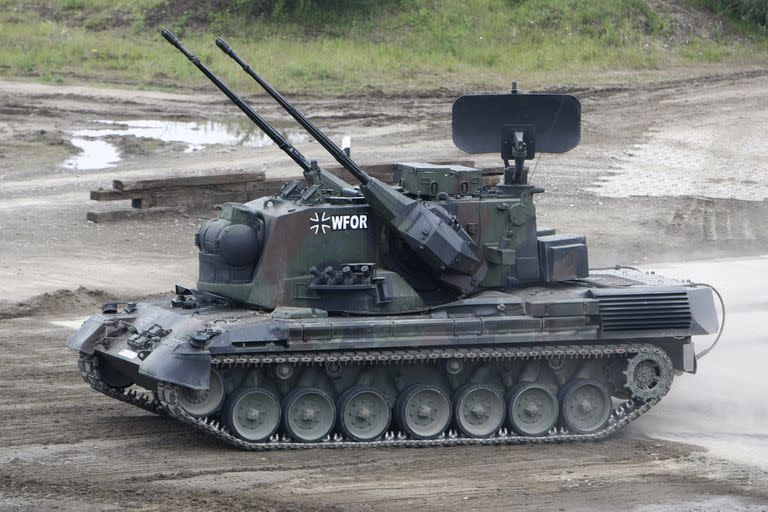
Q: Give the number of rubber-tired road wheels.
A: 7